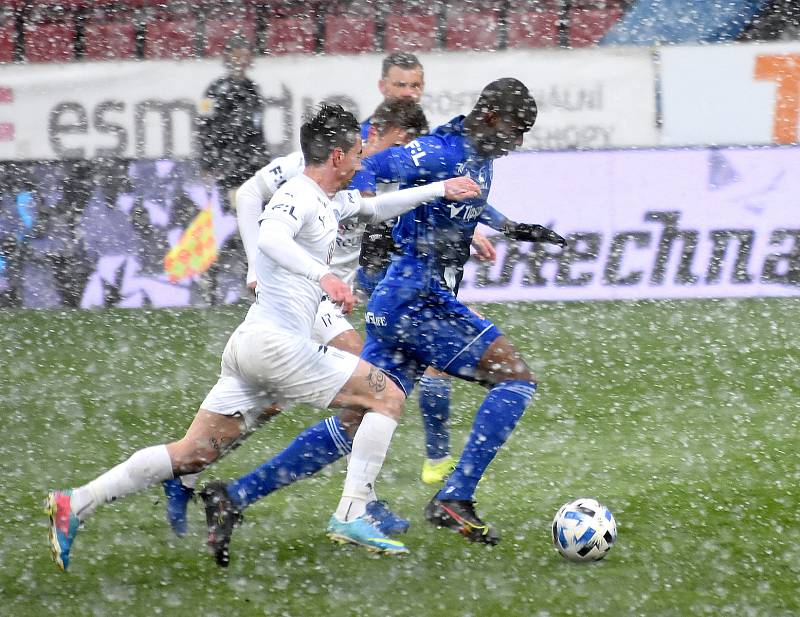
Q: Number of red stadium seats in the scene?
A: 11